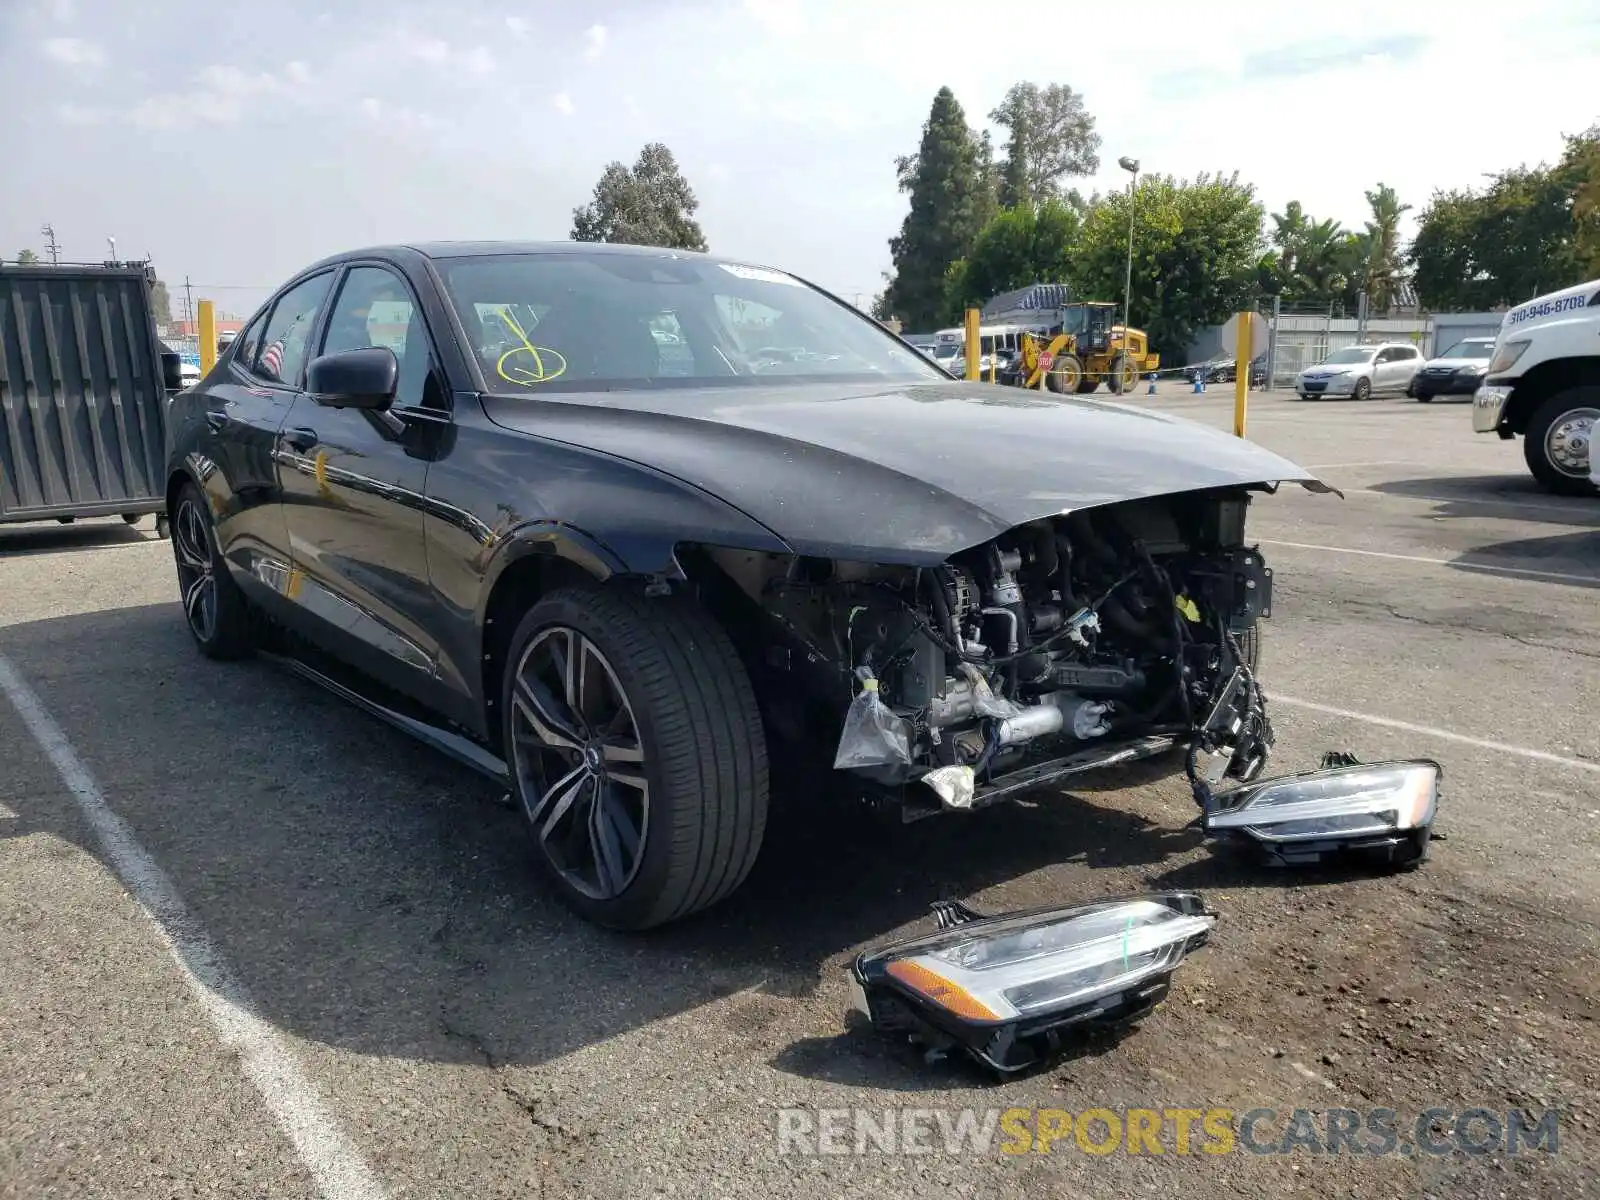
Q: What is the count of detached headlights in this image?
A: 2